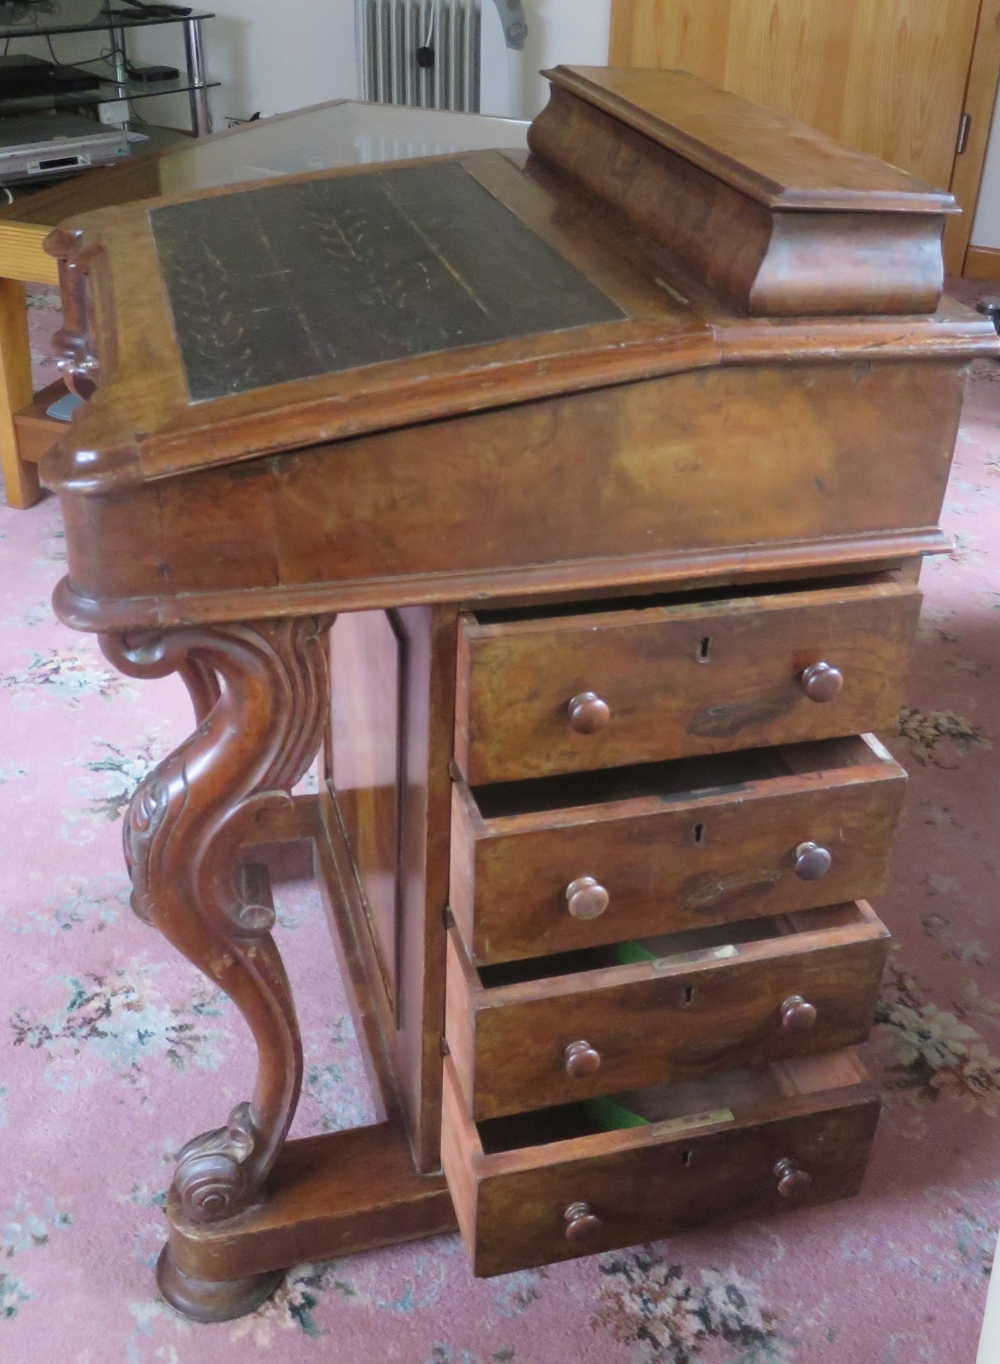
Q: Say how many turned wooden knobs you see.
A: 8